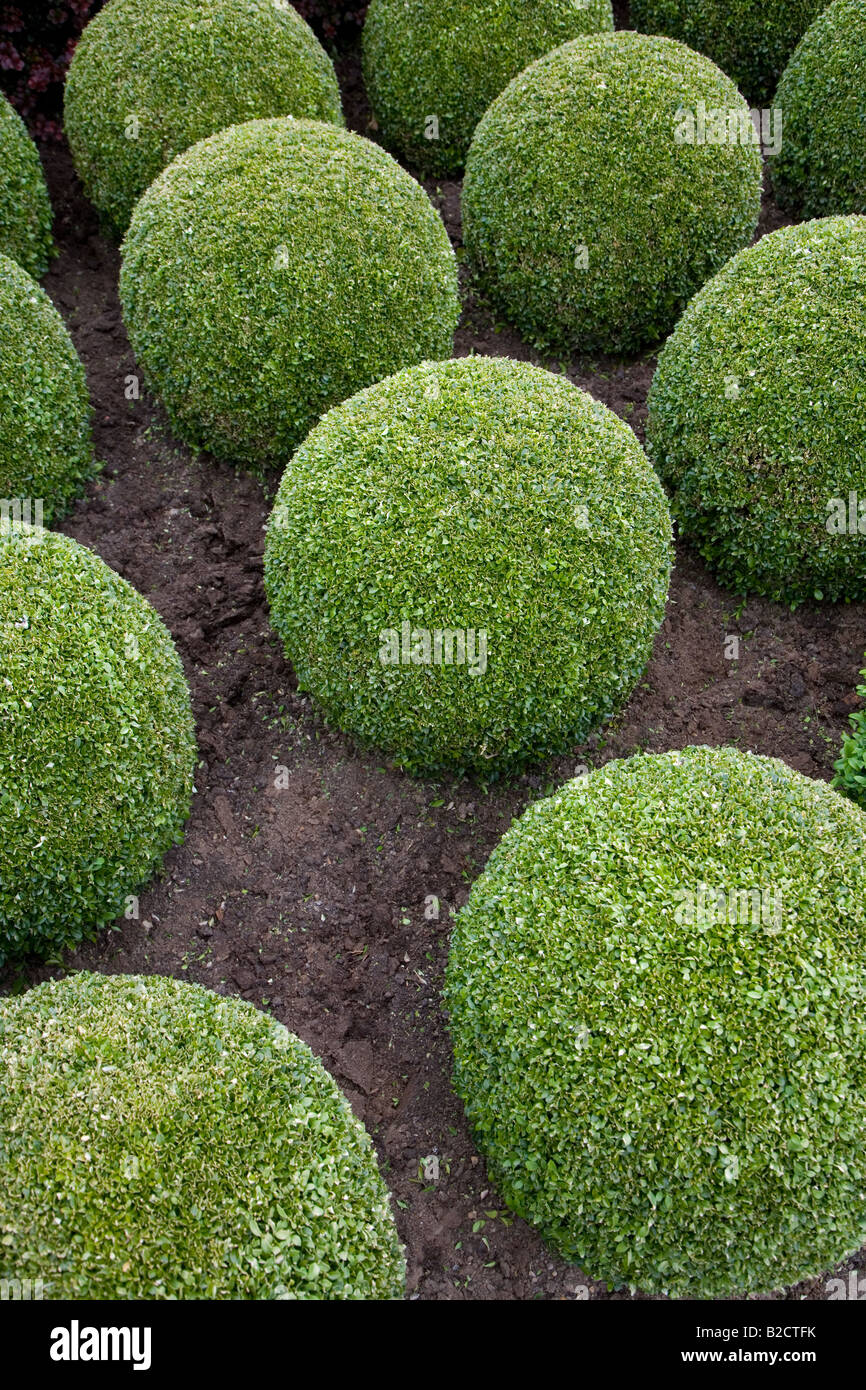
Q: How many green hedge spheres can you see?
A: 13